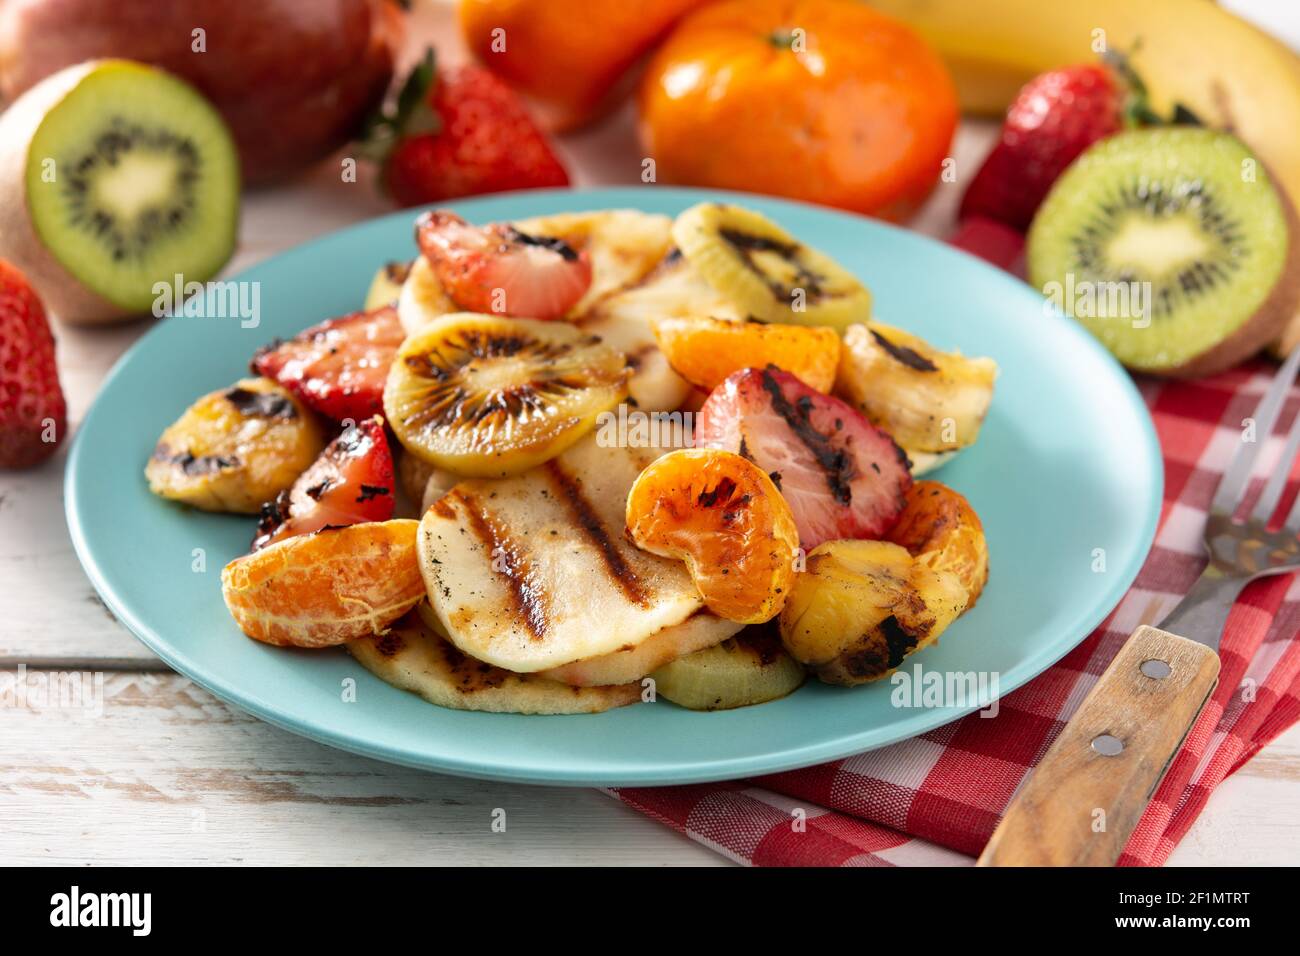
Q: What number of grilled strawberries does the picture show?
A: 4